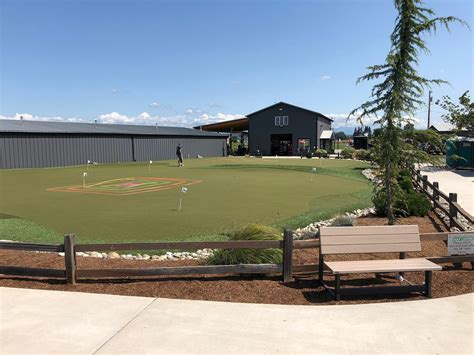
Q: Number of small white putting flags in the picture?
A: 5